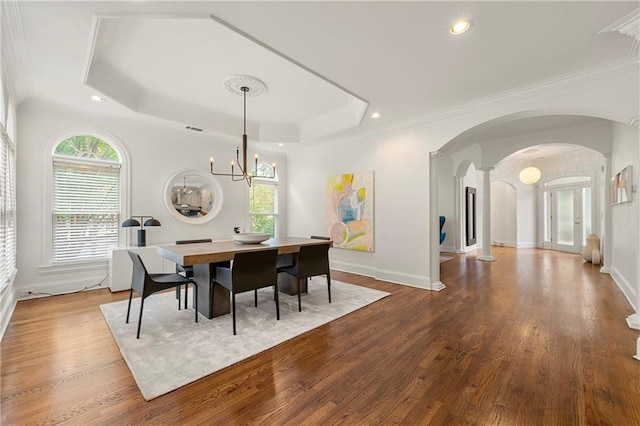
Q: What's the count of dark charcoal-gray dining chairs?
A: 5